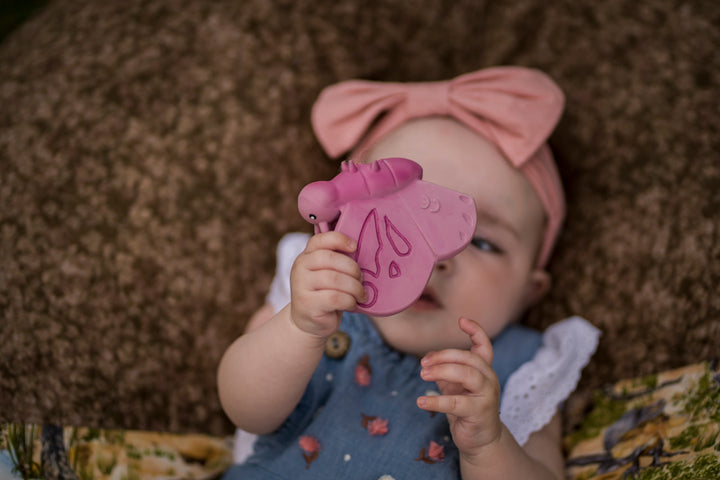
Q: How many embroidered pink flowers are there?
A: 4